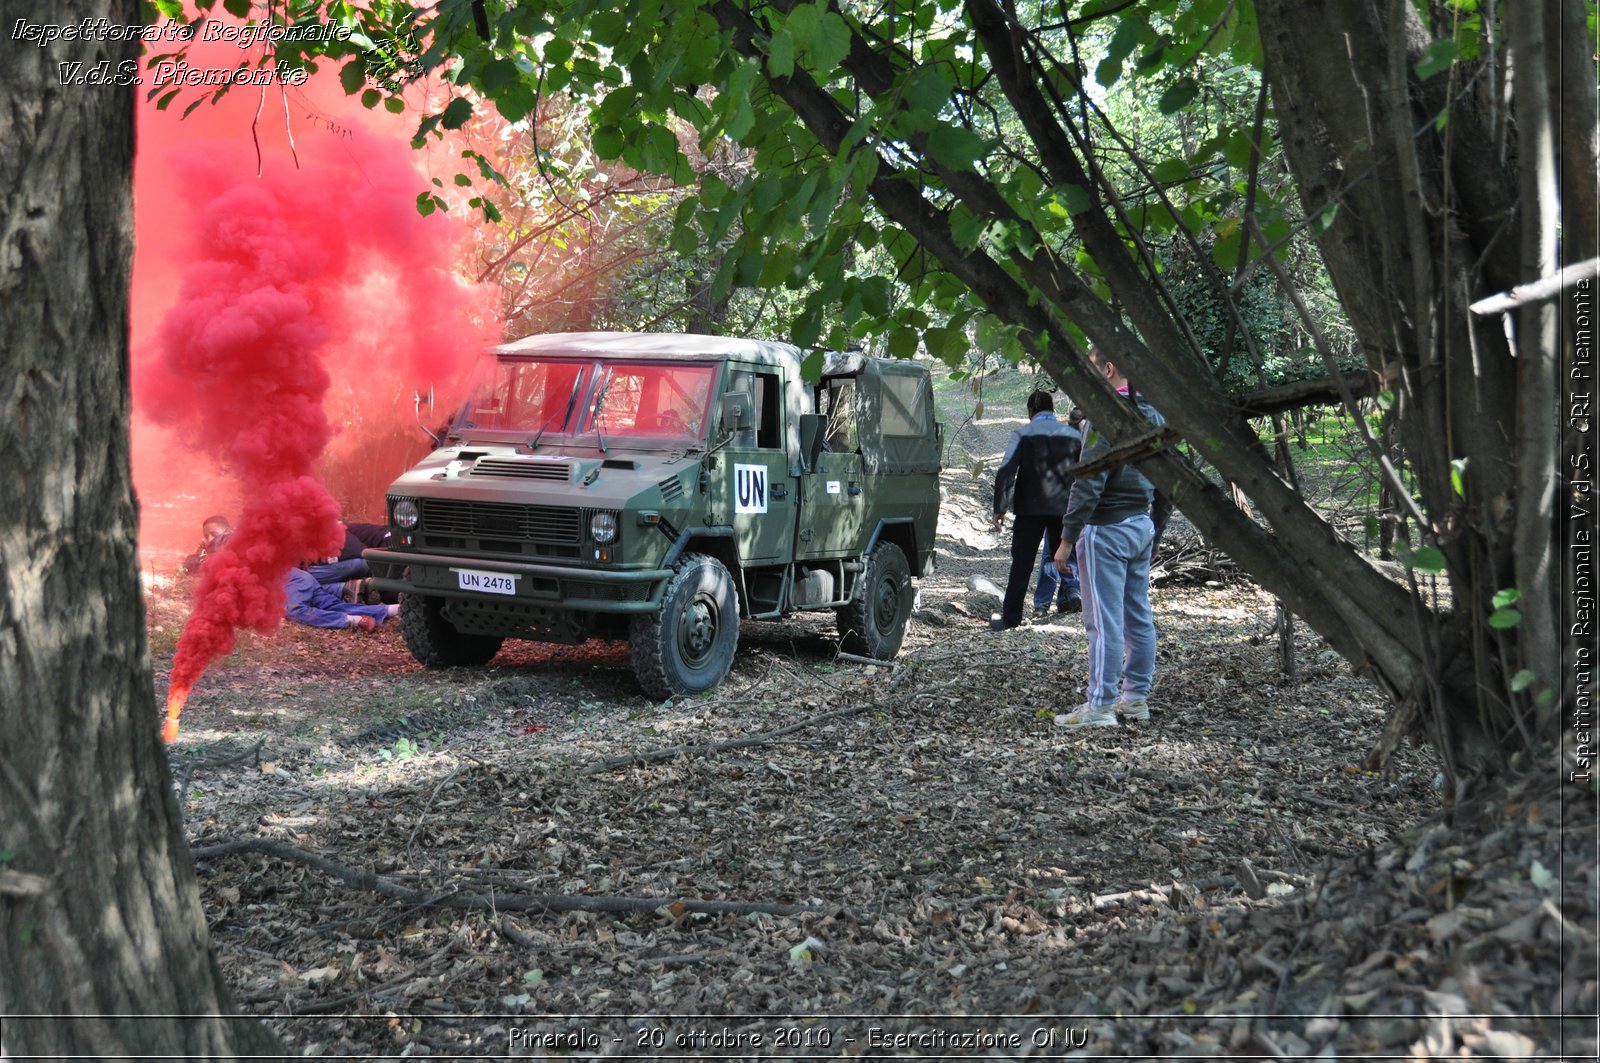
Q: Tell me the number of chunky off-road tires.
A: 3